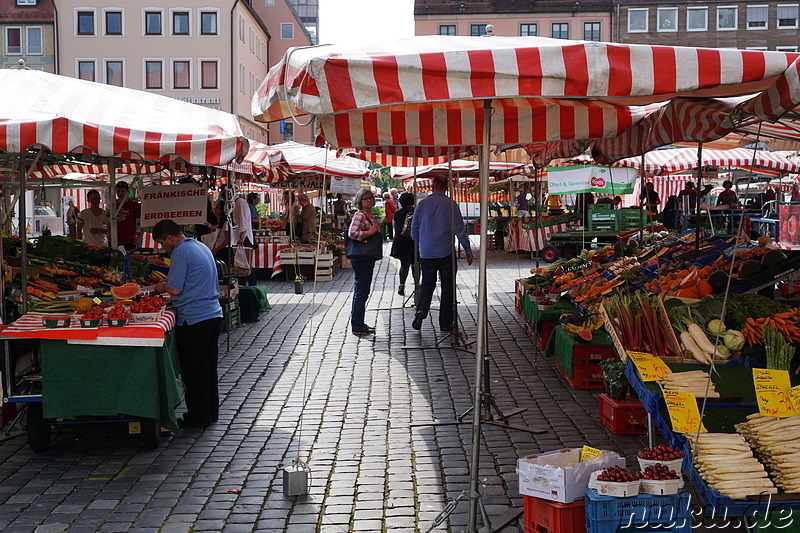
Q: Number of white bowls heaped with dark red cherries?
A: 3